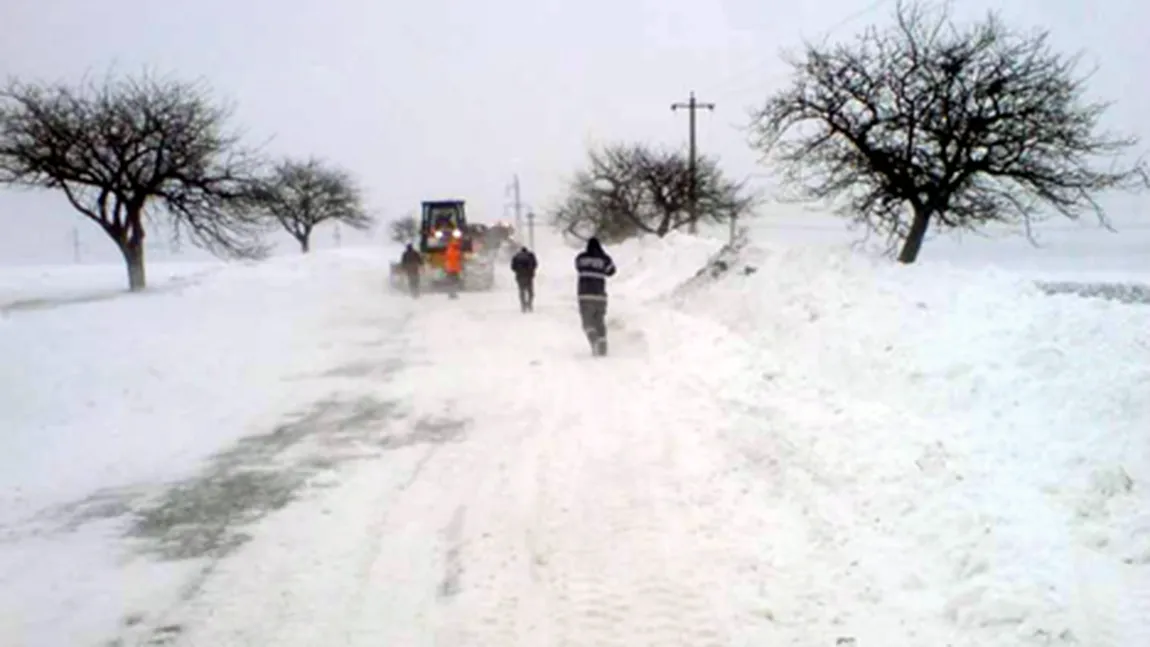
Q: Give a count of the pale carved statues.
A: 0